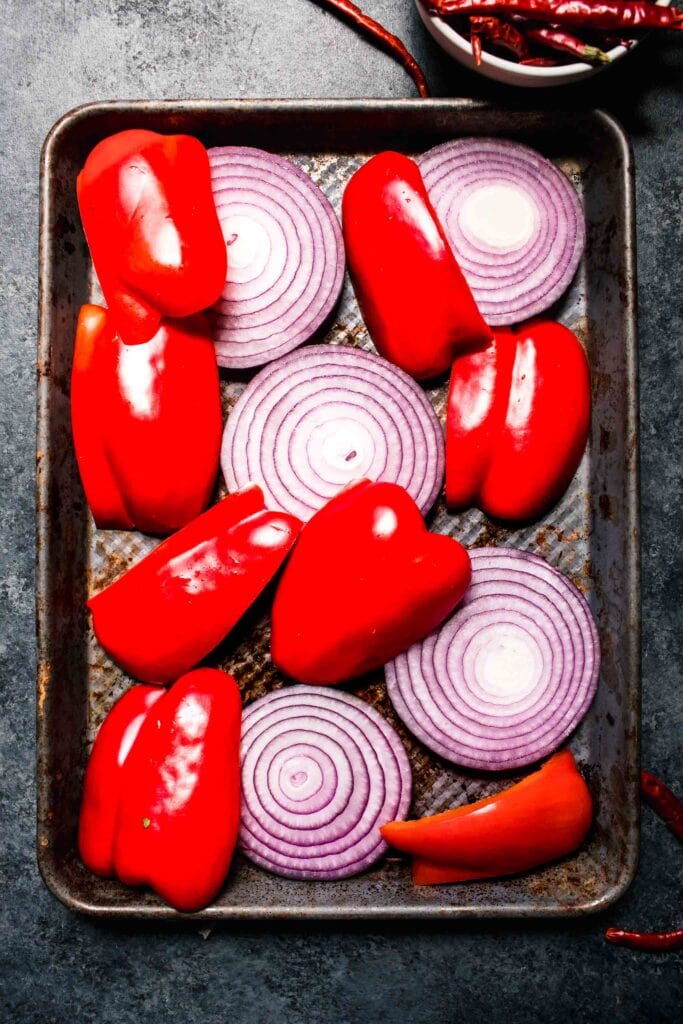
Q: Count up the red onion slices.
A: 5